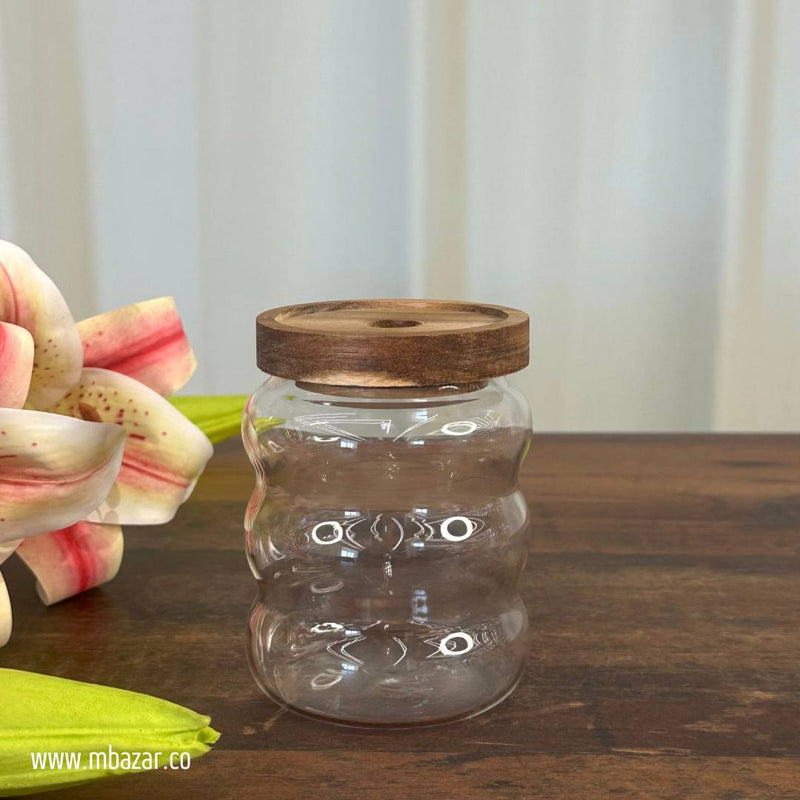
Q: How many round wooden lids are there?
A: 1